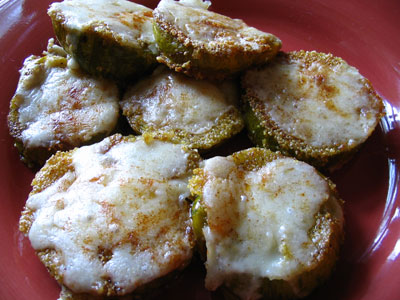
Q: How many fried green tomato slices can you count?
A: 7